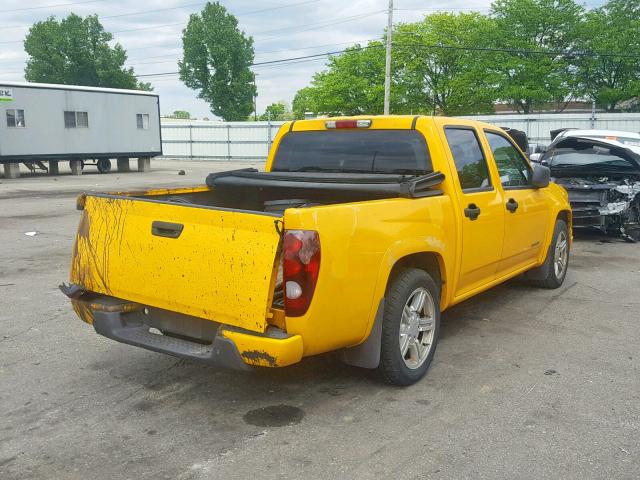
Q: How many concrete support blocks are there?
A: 5